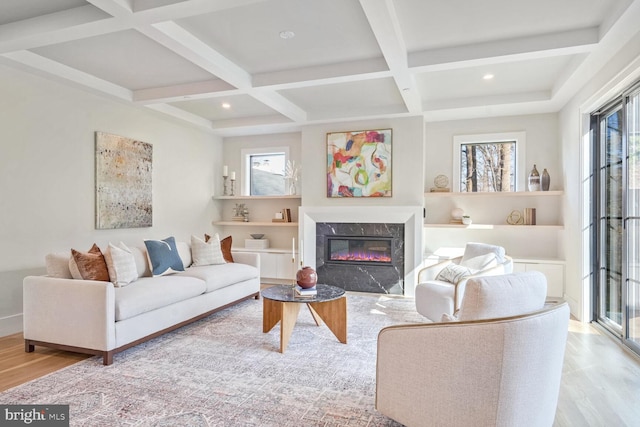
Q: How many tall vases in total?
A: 2